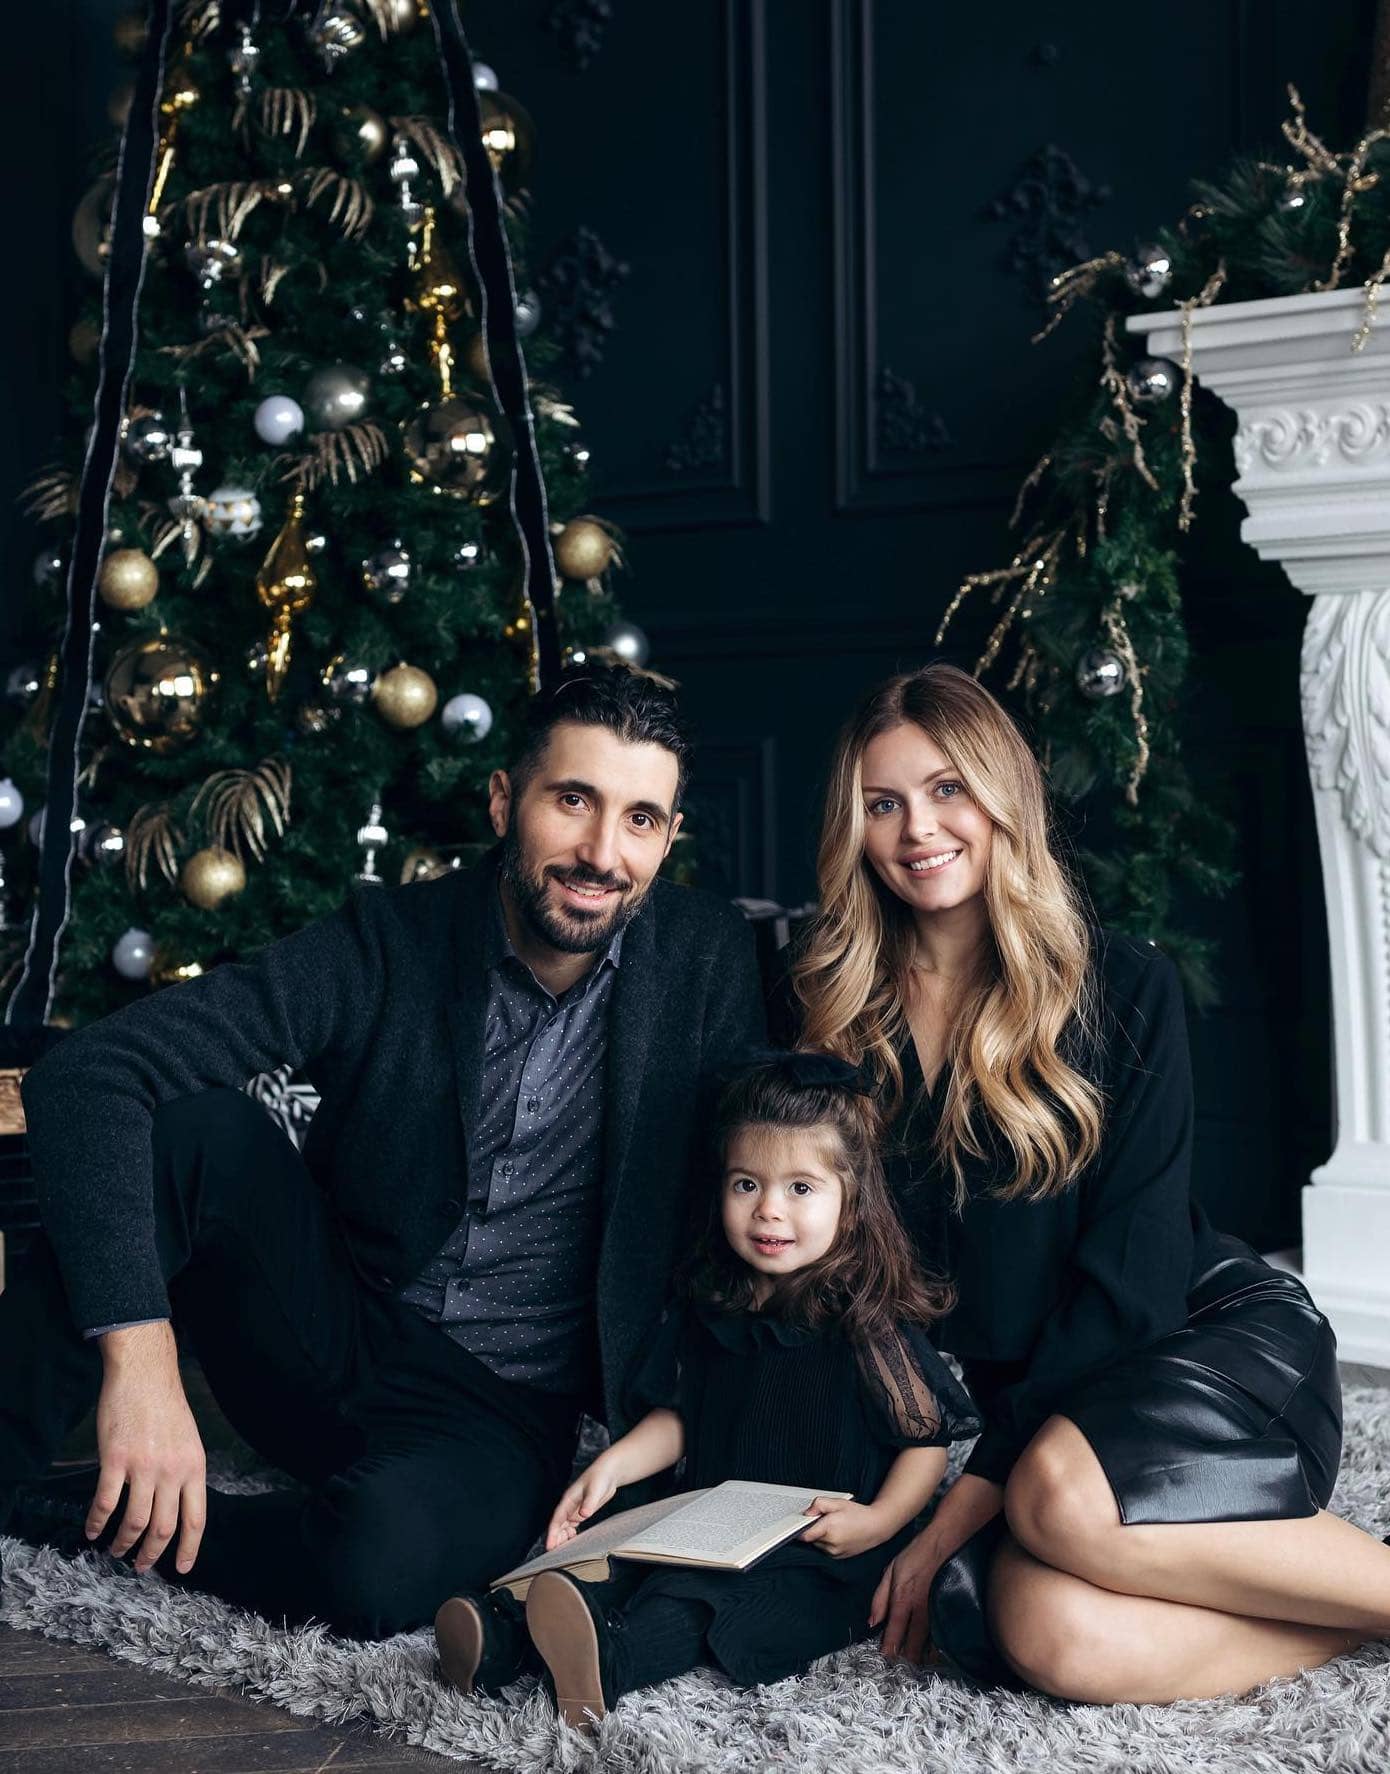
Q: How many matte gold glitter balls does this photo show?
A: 4